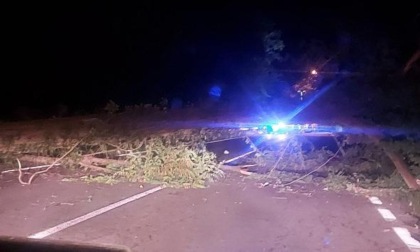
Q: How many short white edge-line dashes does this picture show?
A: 3